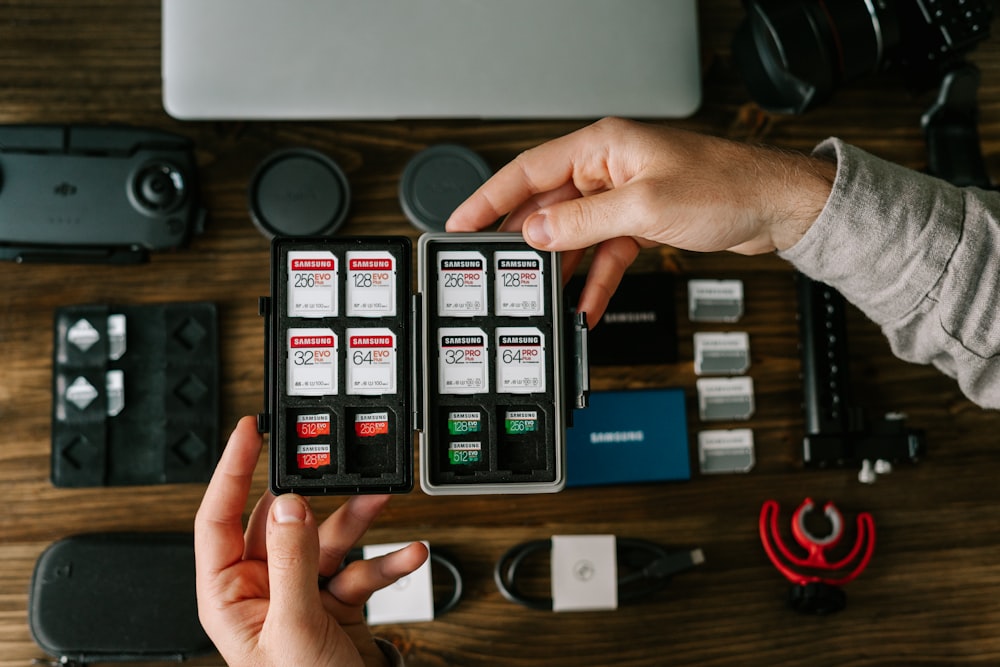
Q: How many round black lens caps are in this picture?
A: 2